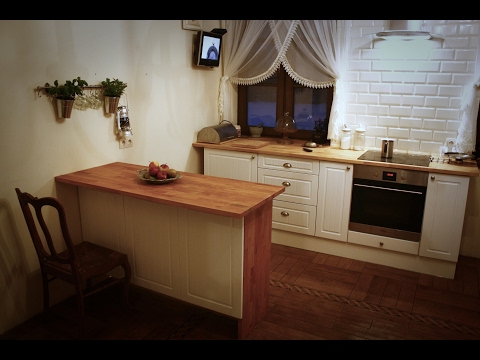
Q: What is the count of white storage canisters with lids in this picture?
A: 2